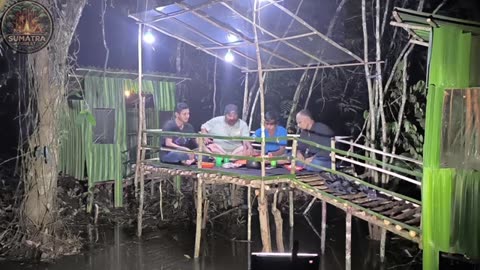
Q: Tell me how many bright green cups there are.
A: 3